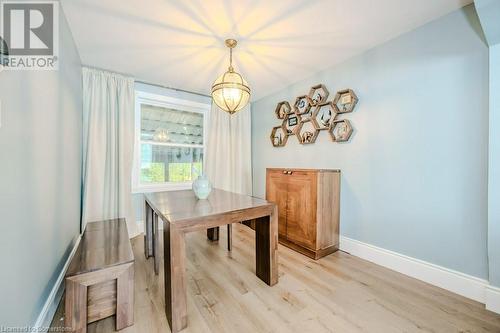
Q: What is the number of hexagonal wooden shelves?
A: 9